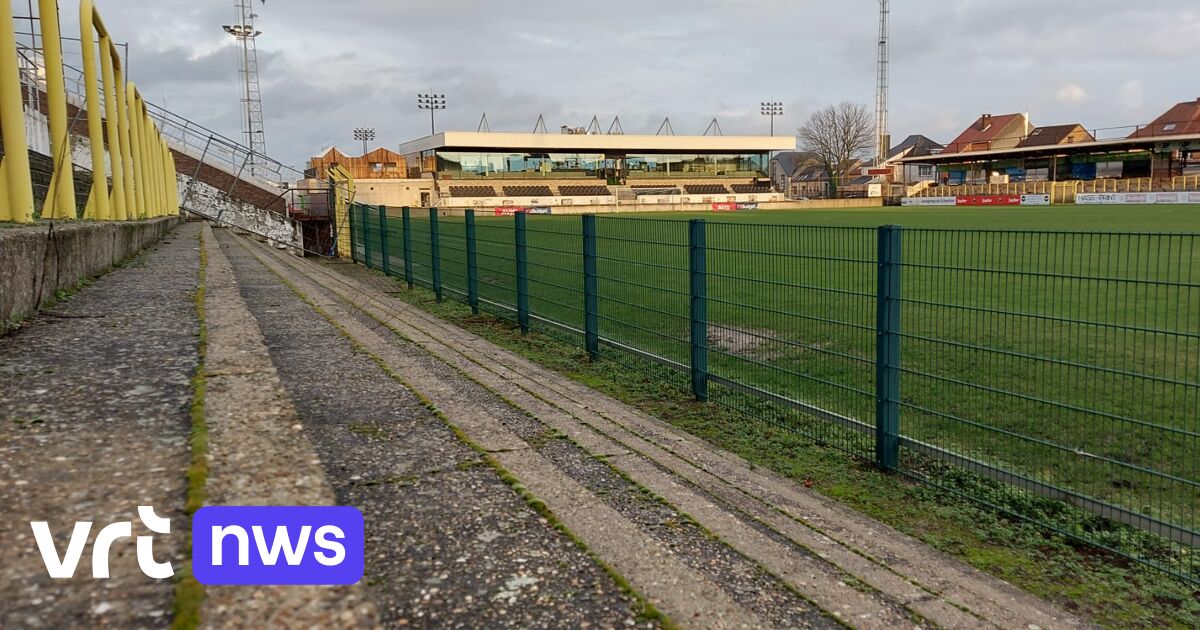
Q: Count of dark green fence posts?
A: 10